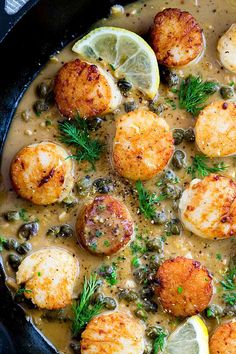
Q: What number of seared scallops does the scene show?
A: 12